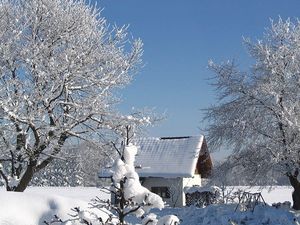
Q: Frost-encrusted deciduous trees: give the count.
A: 2